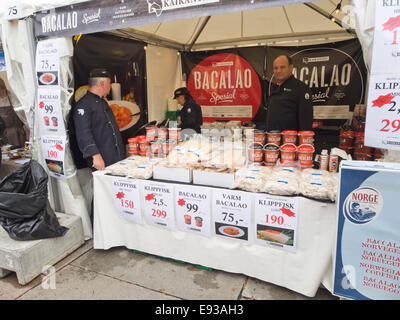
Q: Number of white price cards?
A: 10